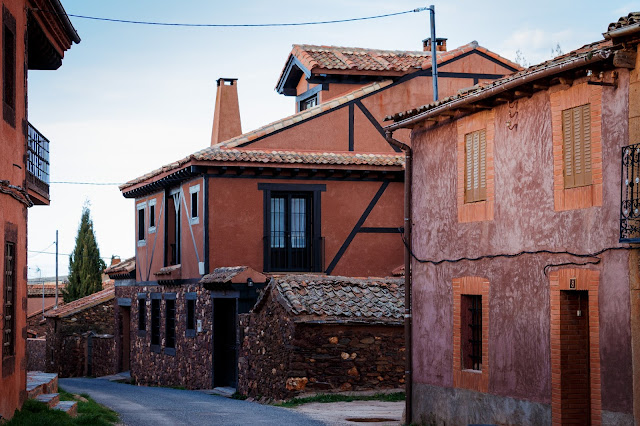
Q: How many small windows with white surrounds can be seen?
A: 3